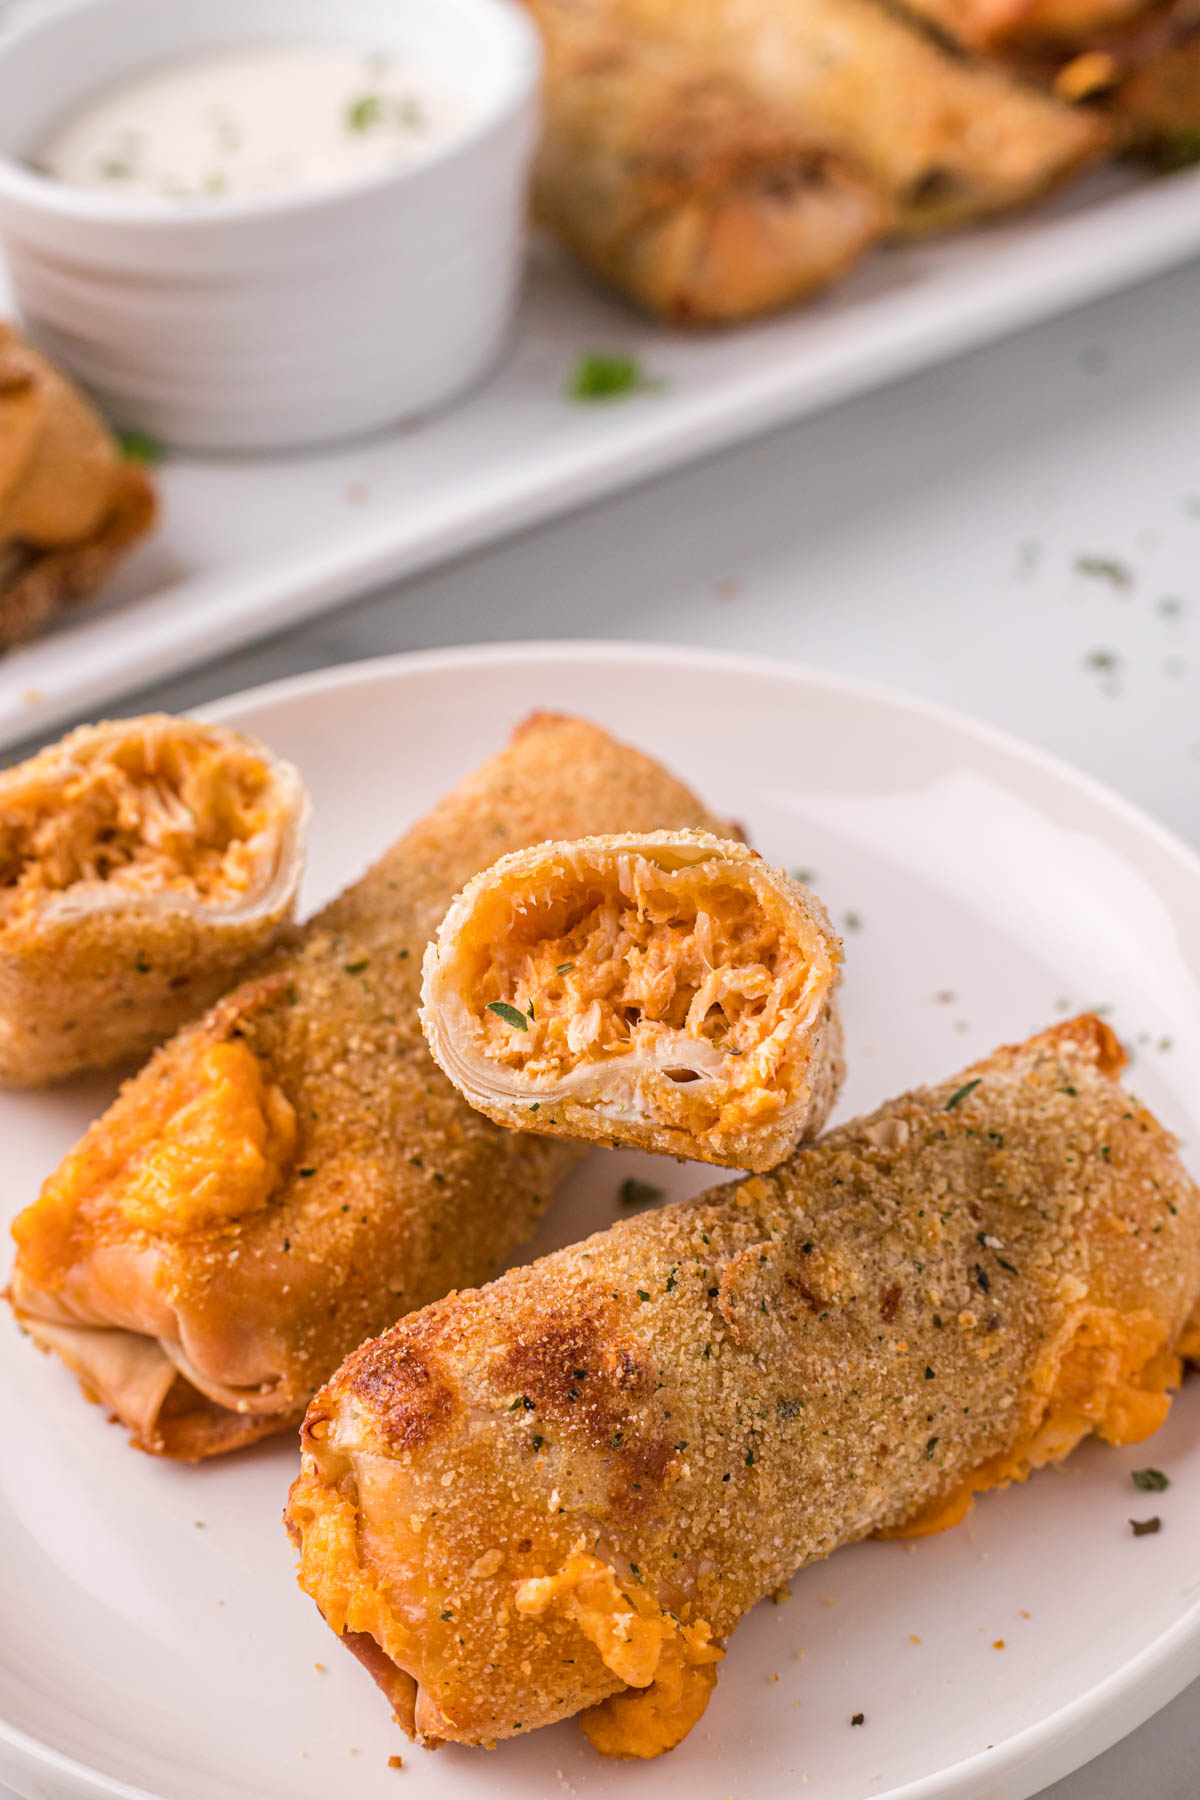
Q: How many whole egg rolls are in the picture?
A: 2